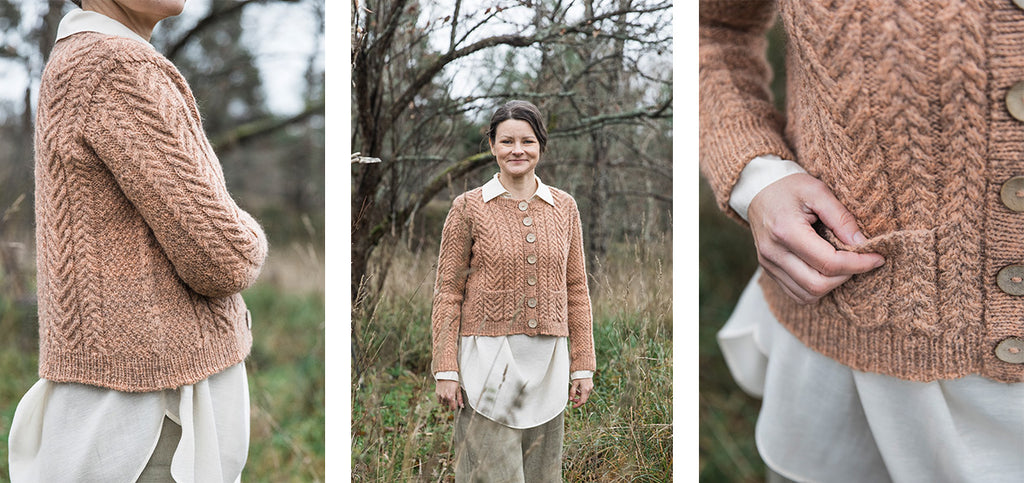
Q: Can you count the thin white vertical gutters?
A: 2